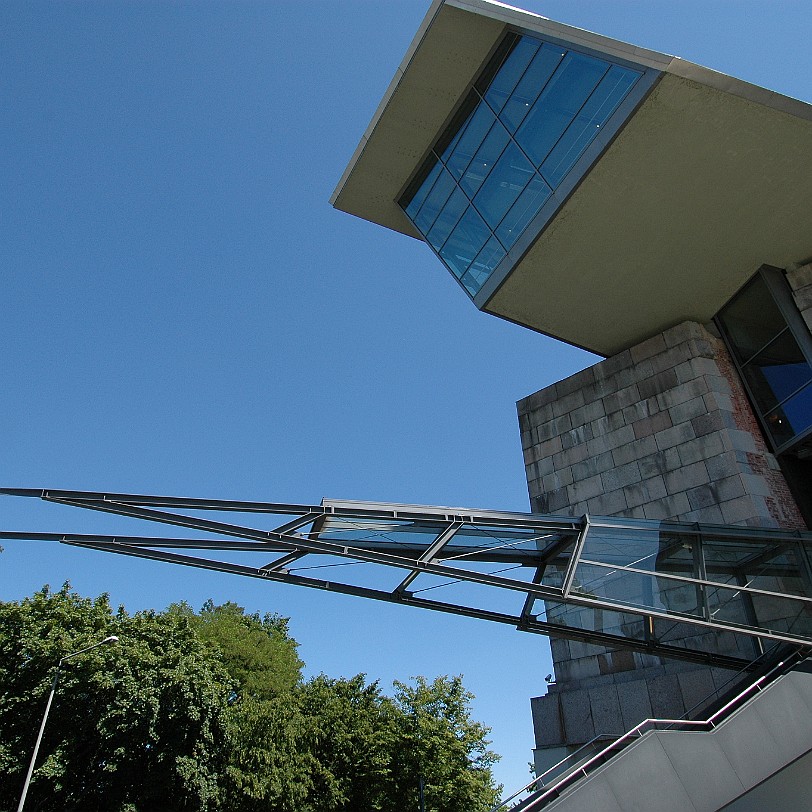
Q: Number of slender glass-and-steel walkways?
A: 1